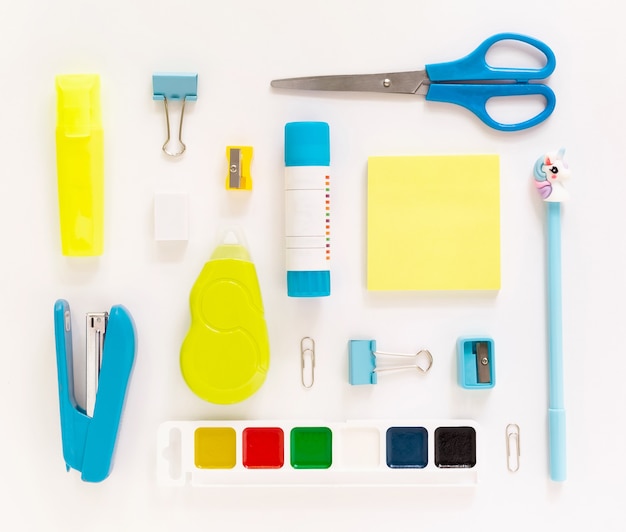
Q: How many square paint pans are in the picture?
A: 6